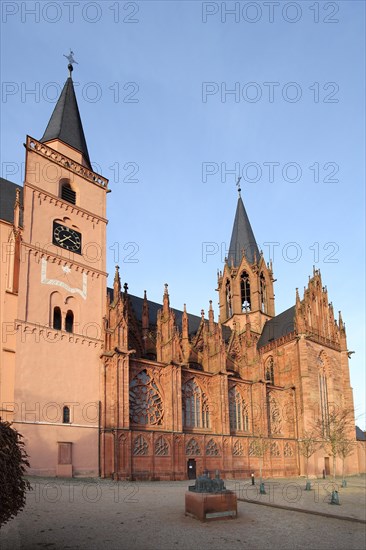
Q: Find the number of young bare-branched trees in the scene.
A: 4